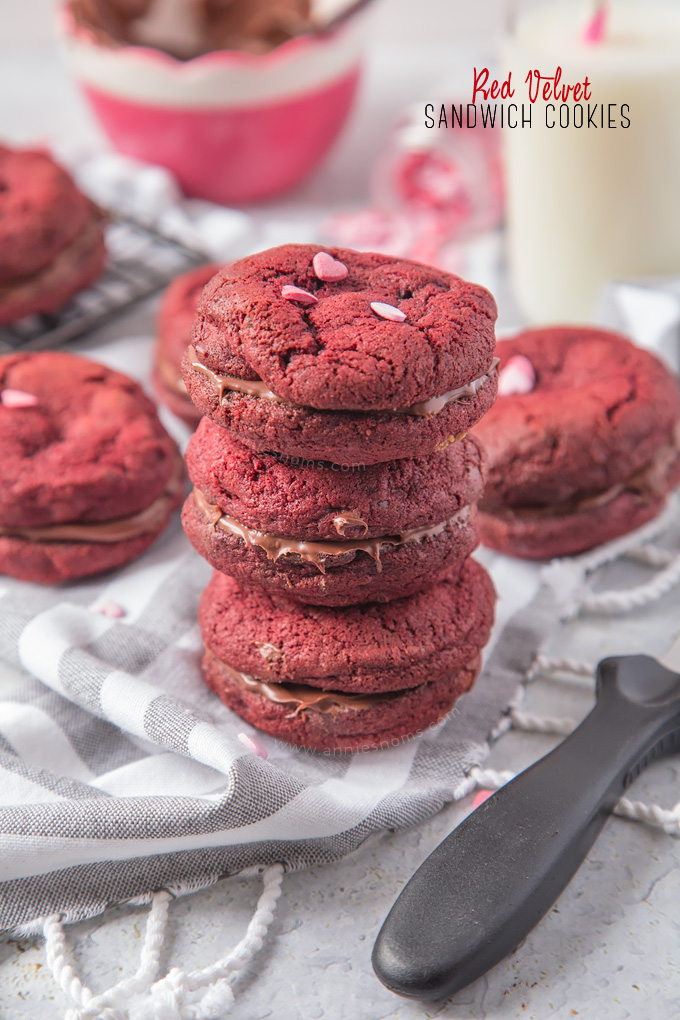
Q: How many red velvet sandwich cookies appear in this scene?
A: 7